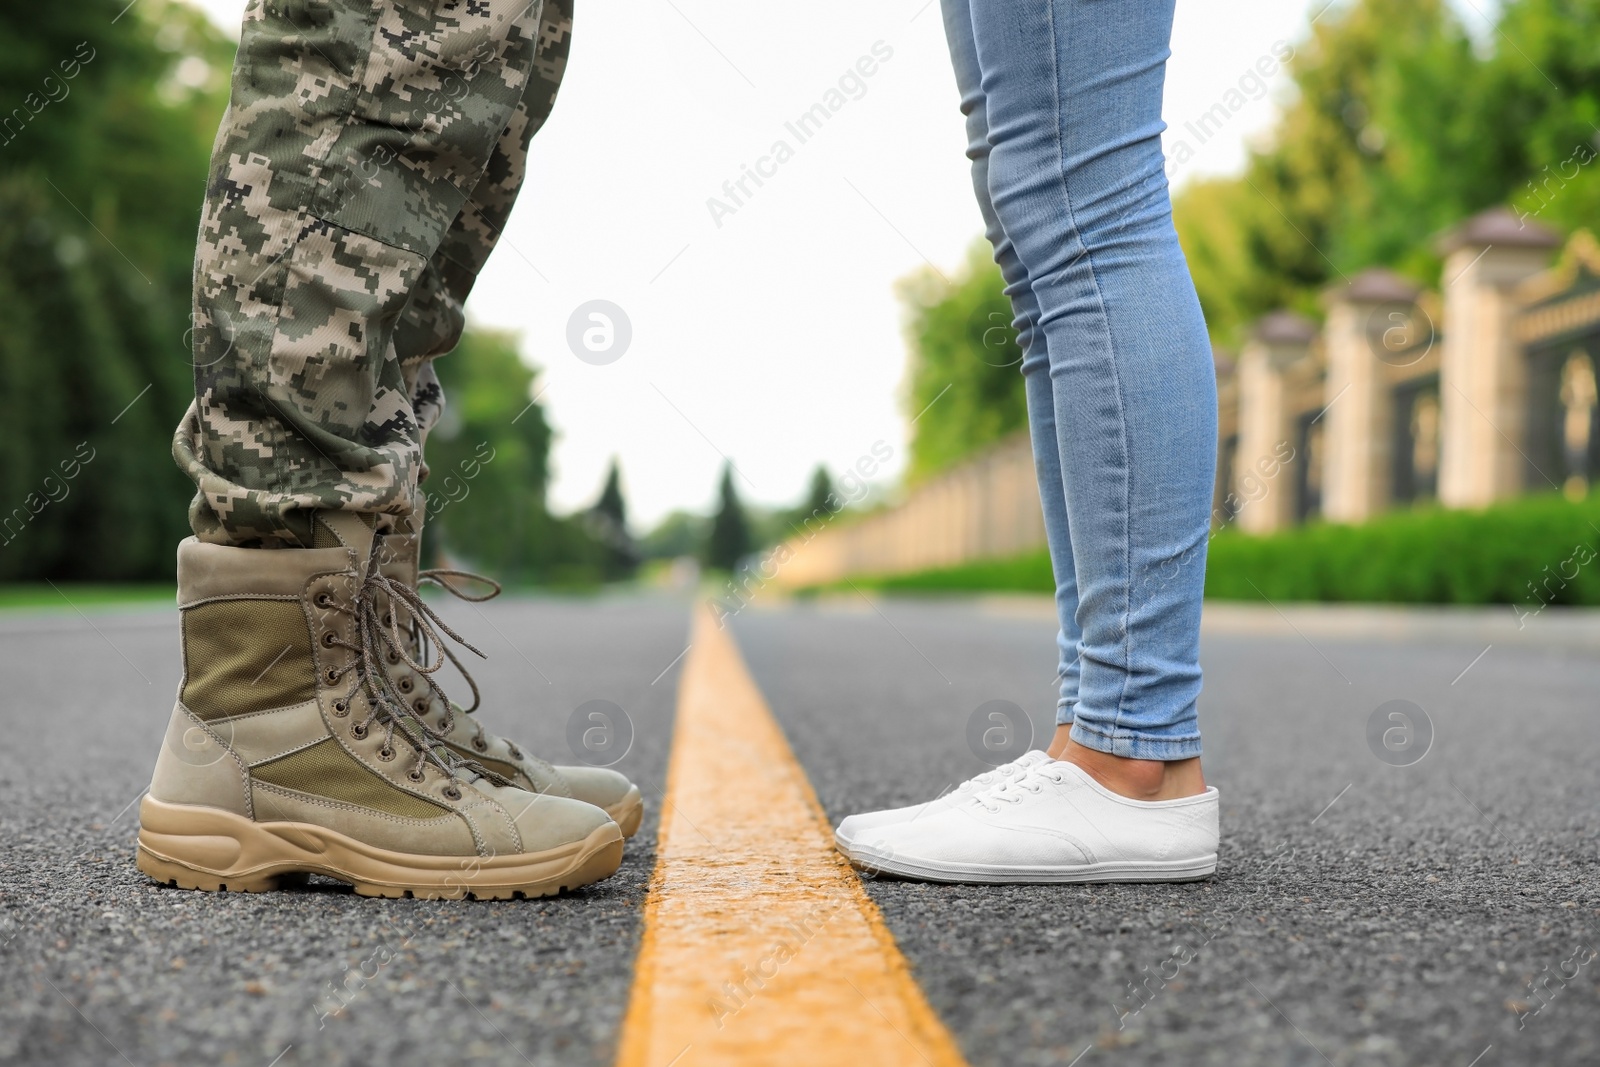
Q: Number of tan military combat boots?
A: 2